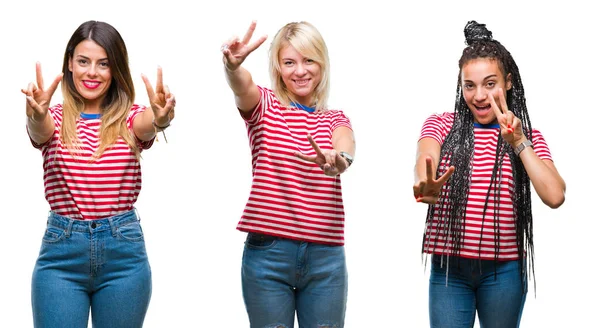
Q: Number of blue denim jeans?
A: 3